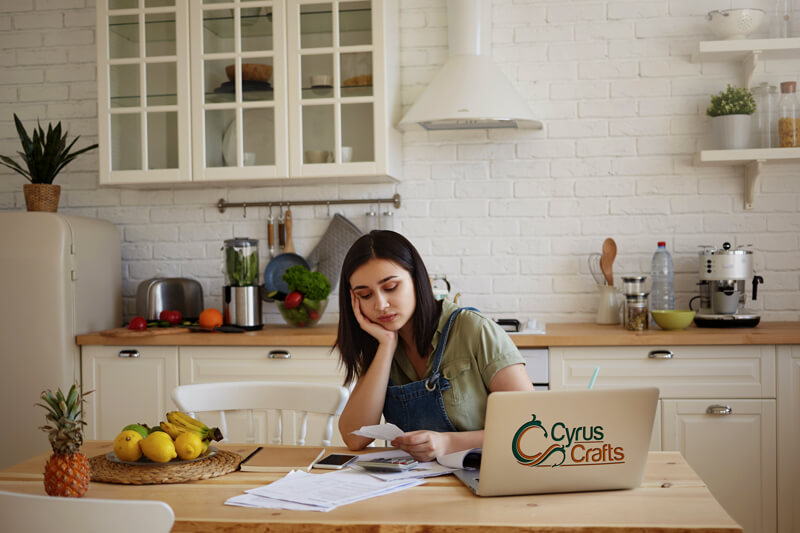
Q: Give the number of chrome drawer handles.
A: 4